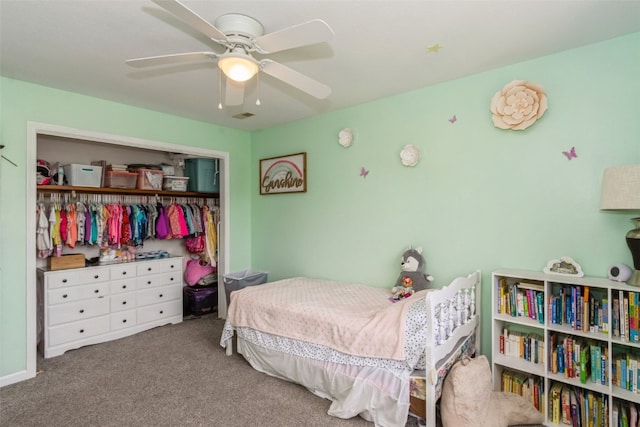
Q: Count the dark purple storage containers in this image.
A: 1